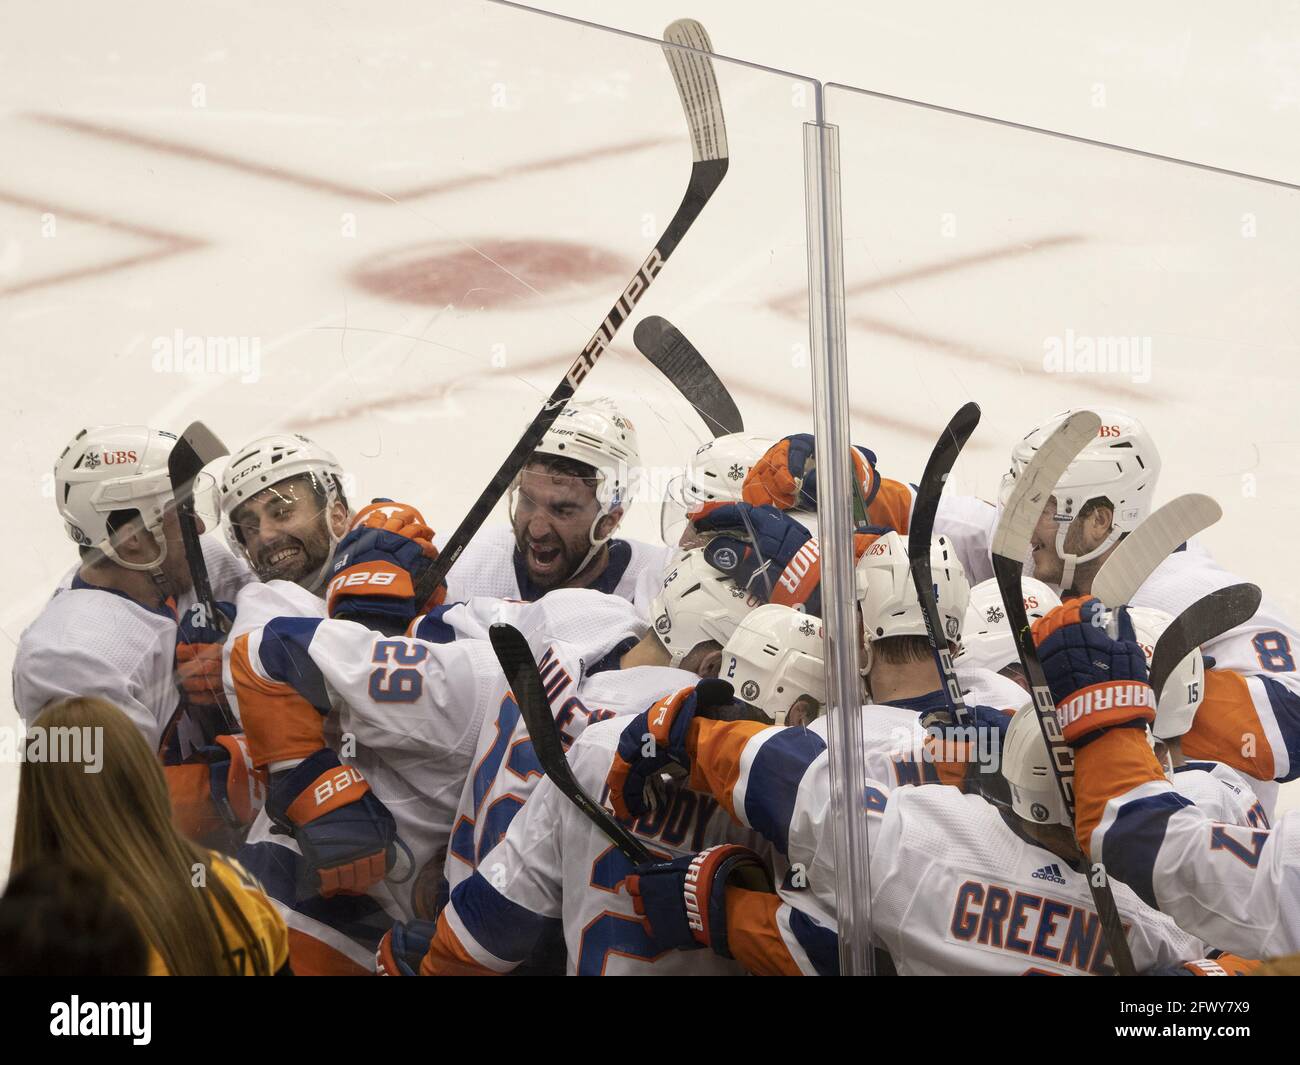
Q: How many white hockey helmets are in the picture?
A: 11